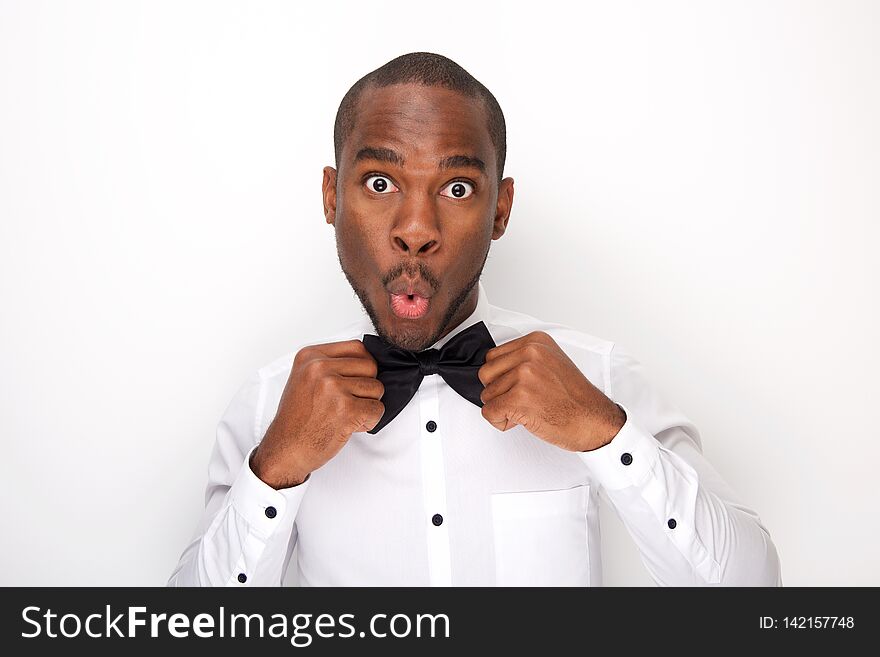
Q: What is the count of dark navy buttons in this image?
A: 6